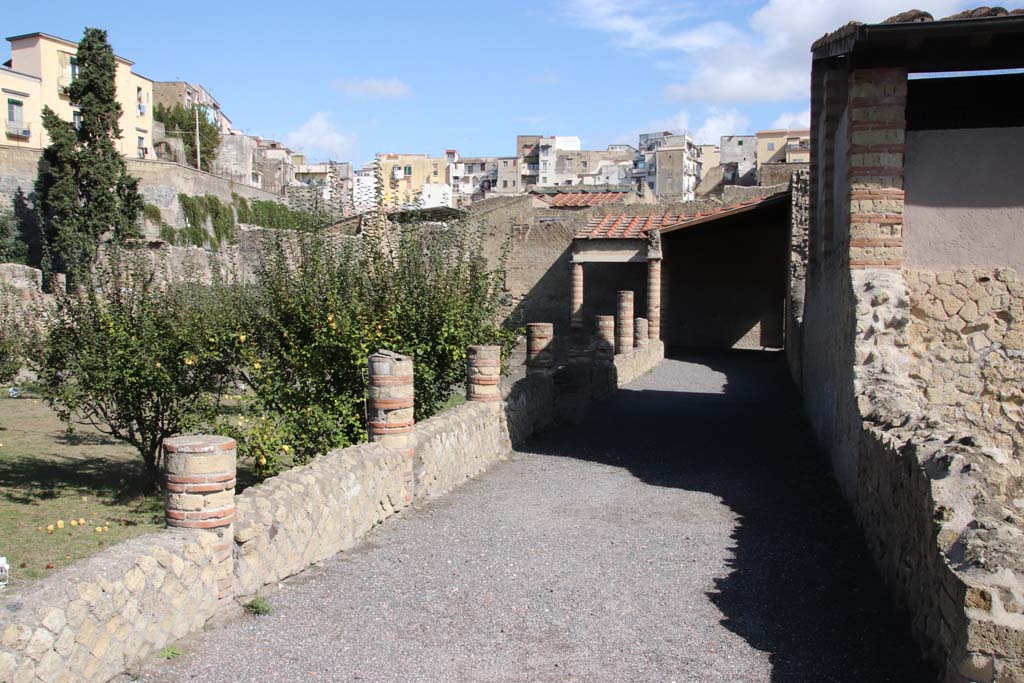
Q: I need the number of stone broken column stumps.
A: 7